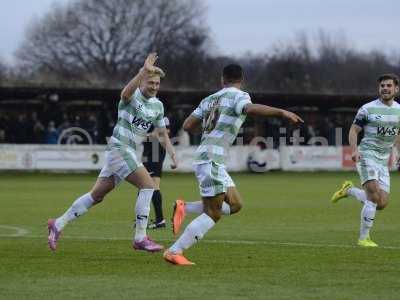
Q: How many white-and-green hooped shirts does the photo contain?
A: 3